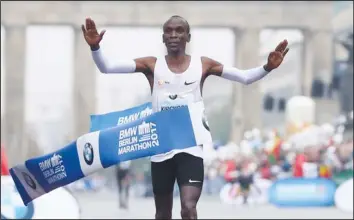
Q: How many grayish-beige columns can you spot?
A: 4